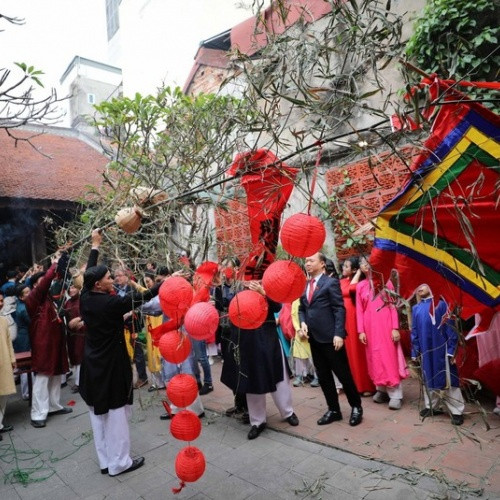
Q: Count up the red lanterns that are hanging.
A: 9